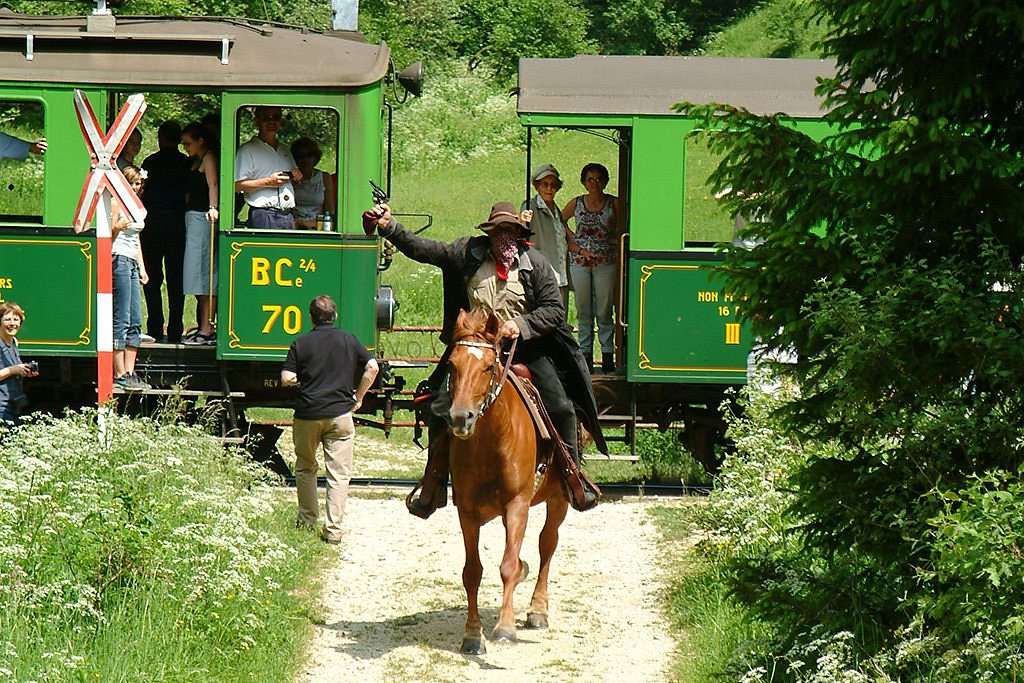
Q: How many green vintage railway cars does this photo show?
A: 2